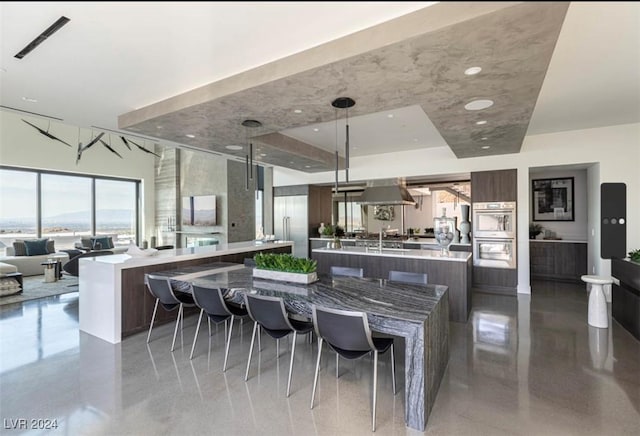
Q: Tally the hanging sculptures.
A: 6